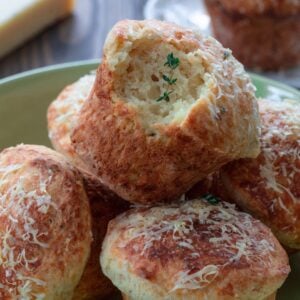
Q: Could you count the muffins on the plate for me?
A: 5